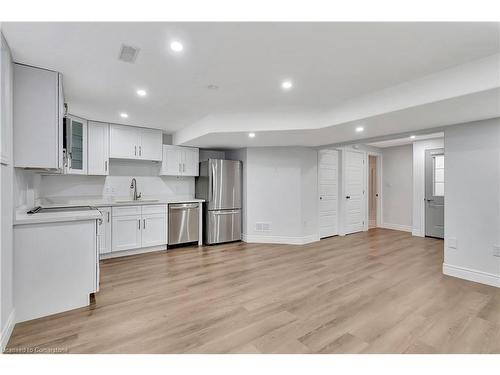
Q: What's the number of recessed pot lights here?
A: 7